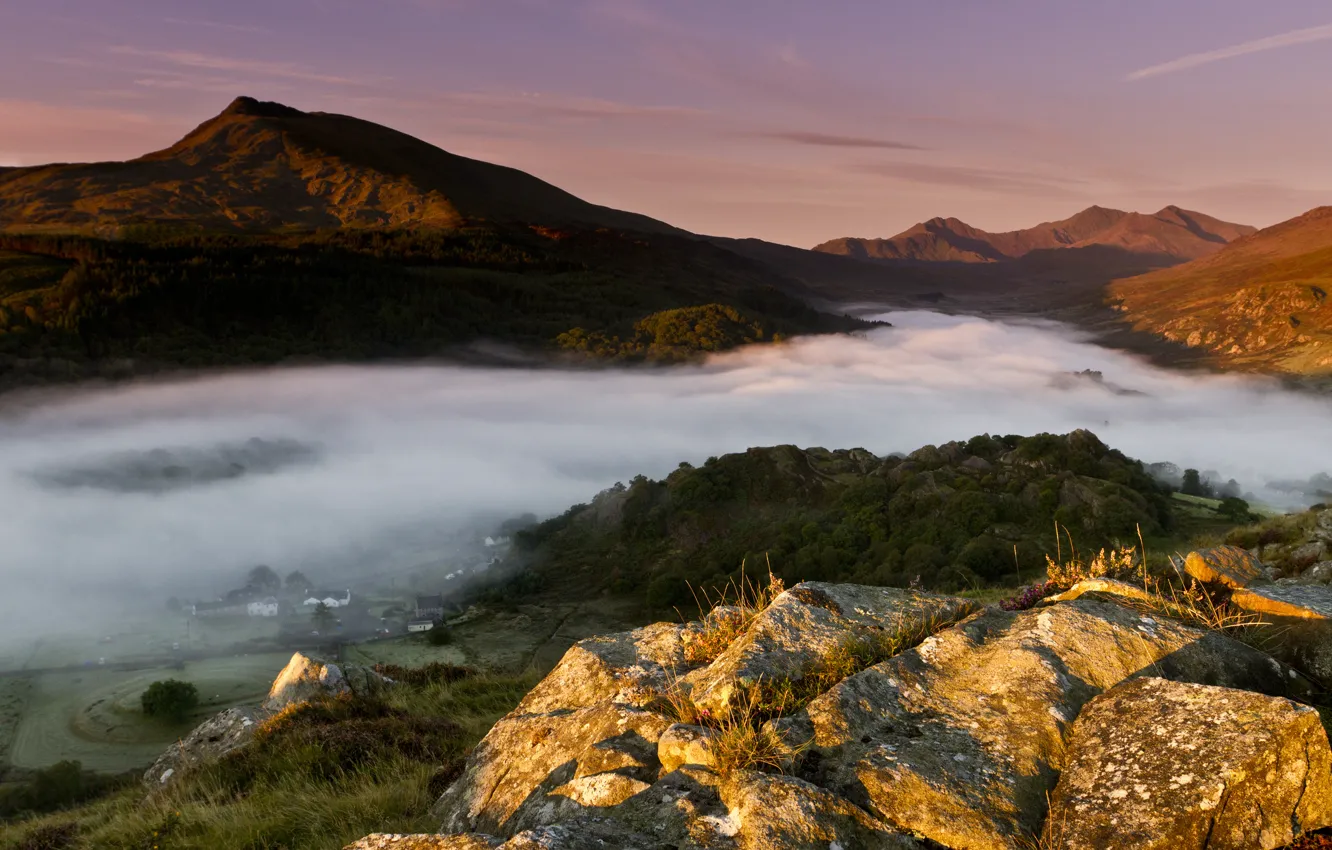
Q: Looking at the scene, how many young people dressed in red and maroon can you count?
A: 0